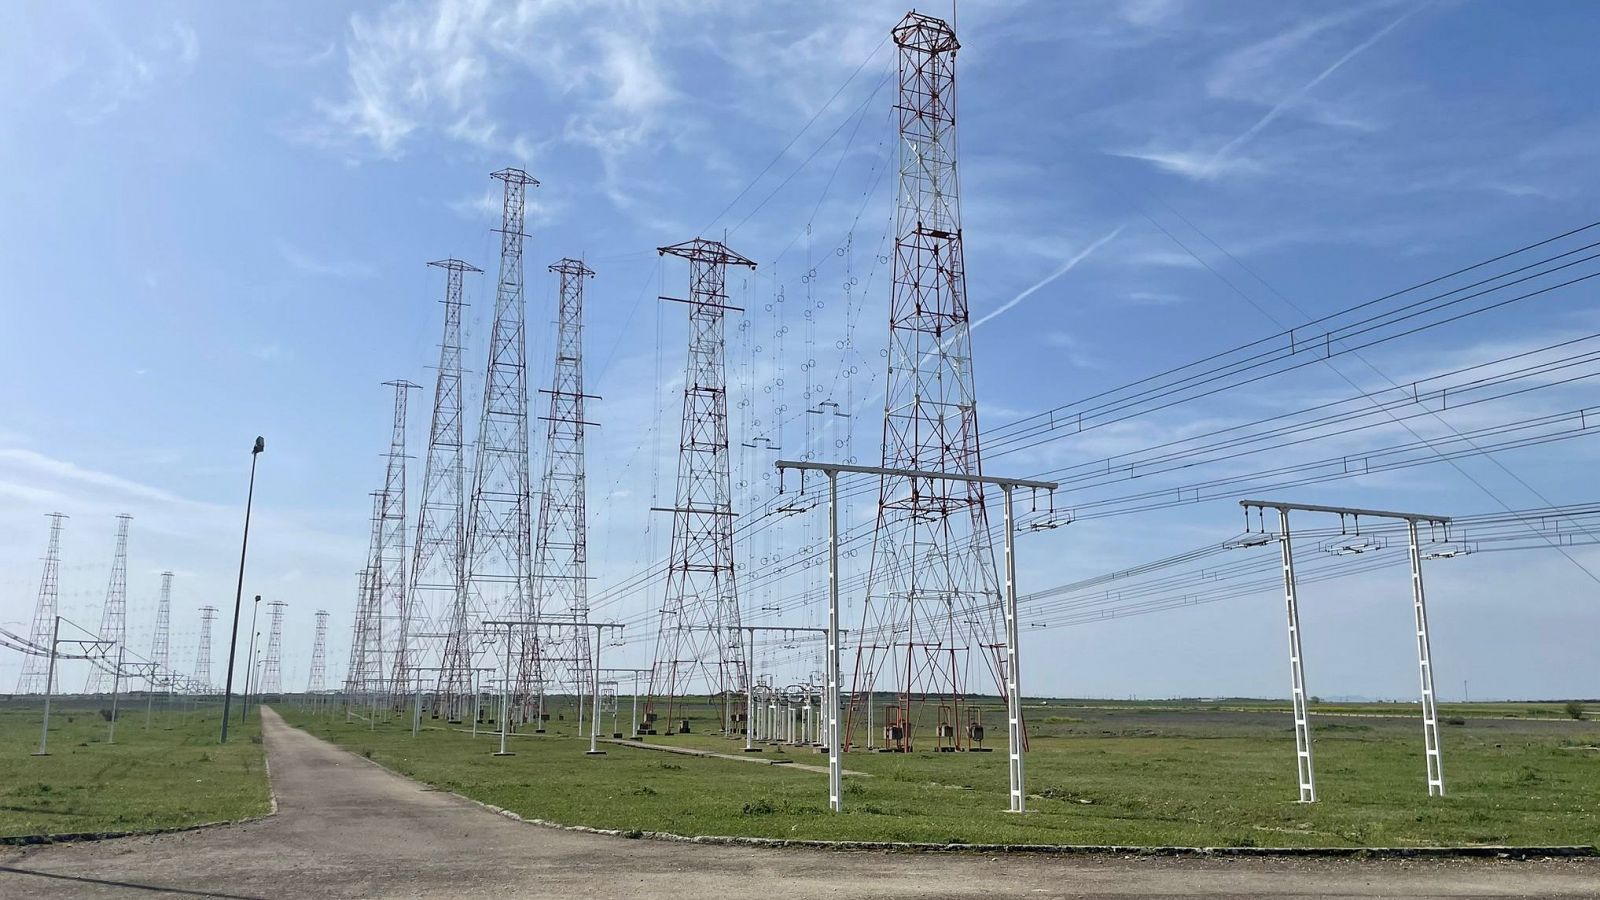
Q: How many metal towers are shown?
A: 14